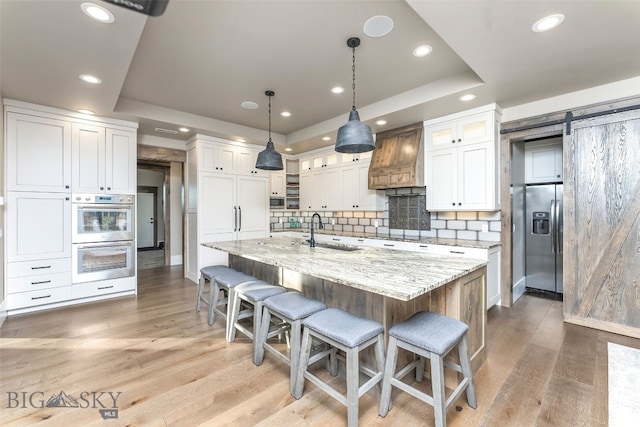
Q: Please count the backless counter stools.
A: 6